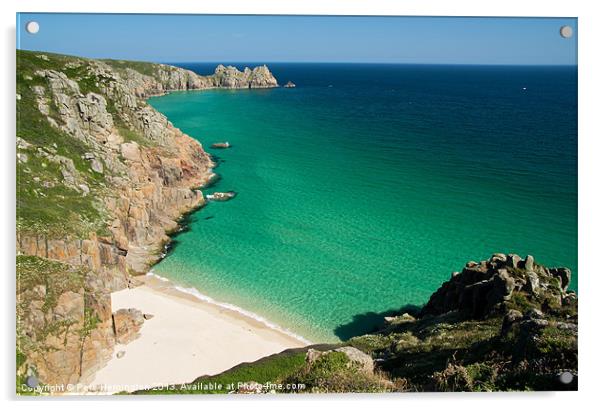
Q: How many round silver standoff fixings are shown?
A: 4